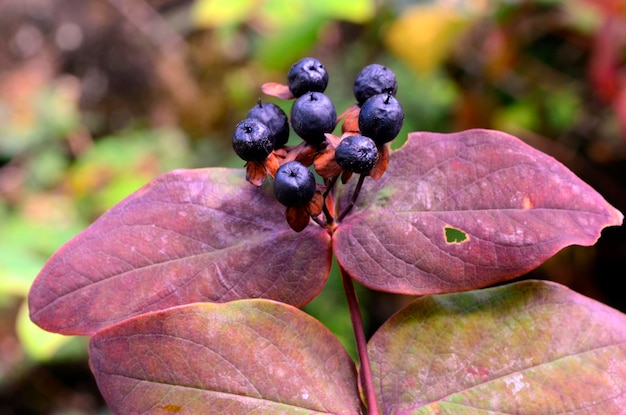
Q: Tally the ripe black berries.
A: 8